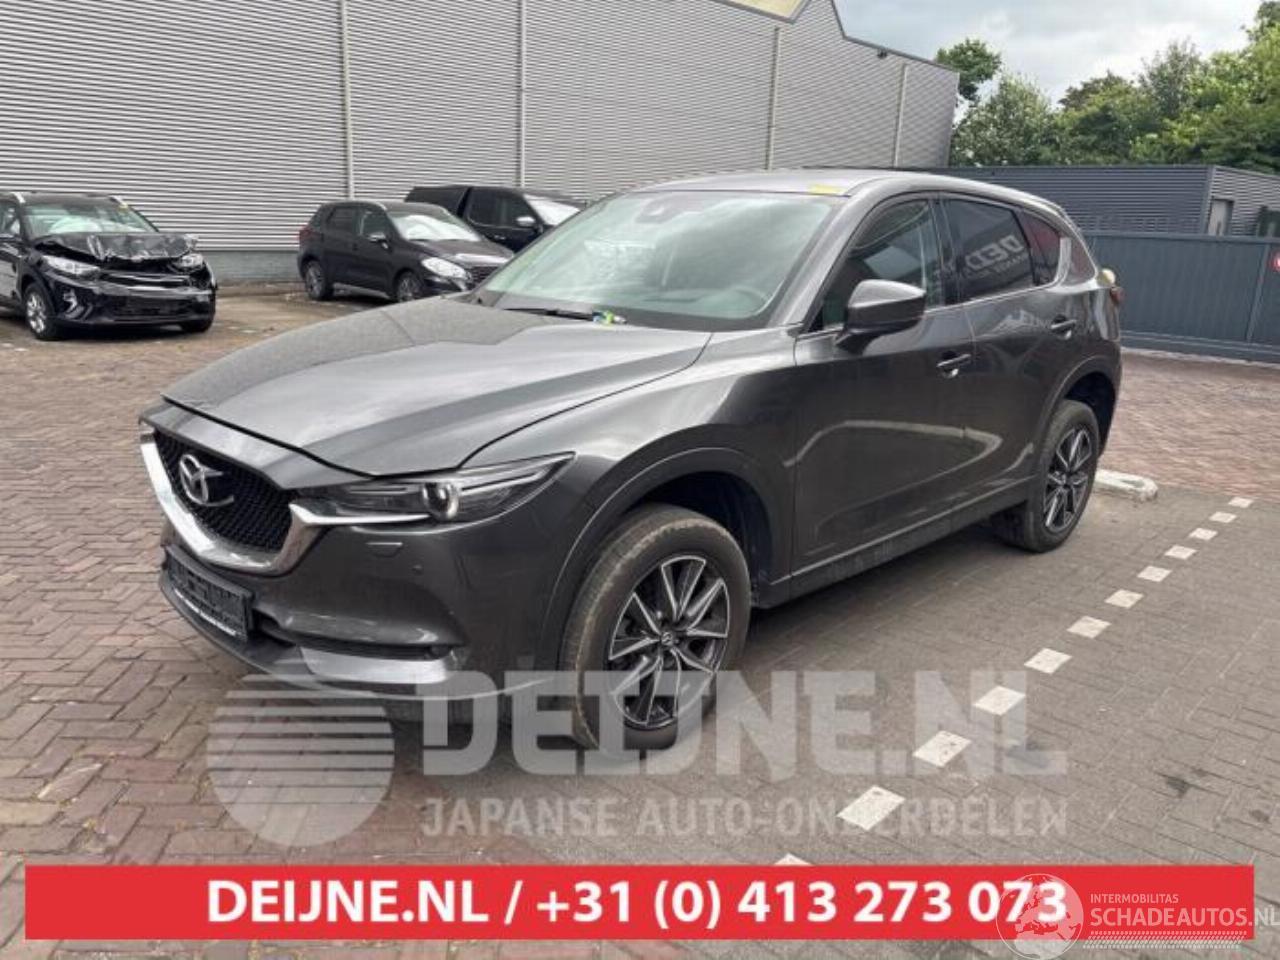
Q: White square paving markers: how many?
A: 12